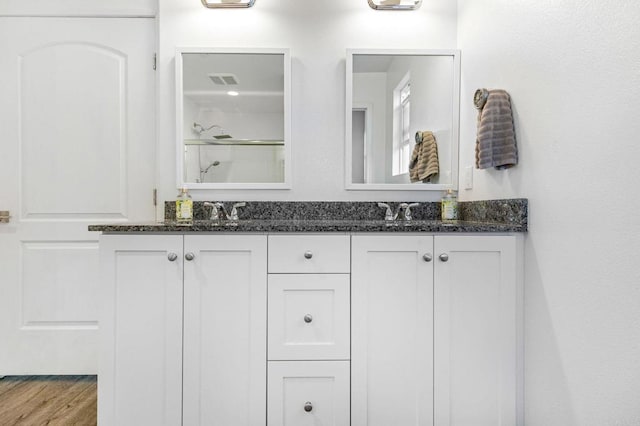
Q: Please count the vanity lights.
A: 2